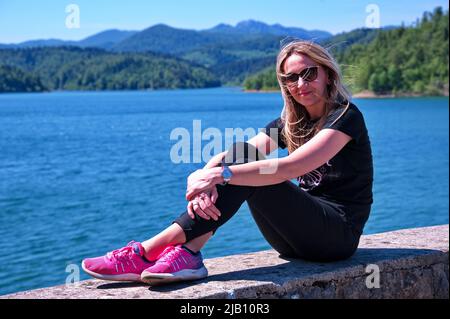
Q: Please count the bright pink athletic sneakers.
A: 2